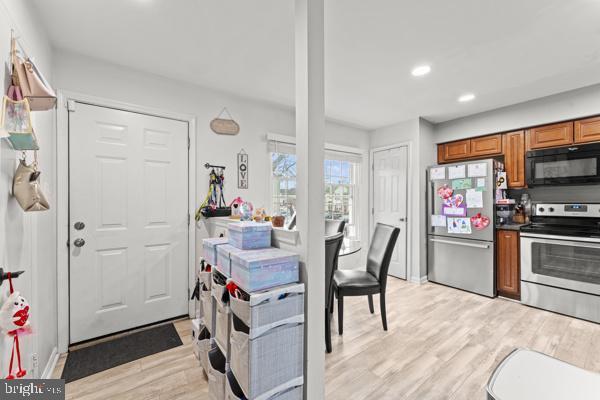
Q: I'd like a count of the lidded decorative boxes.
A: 4